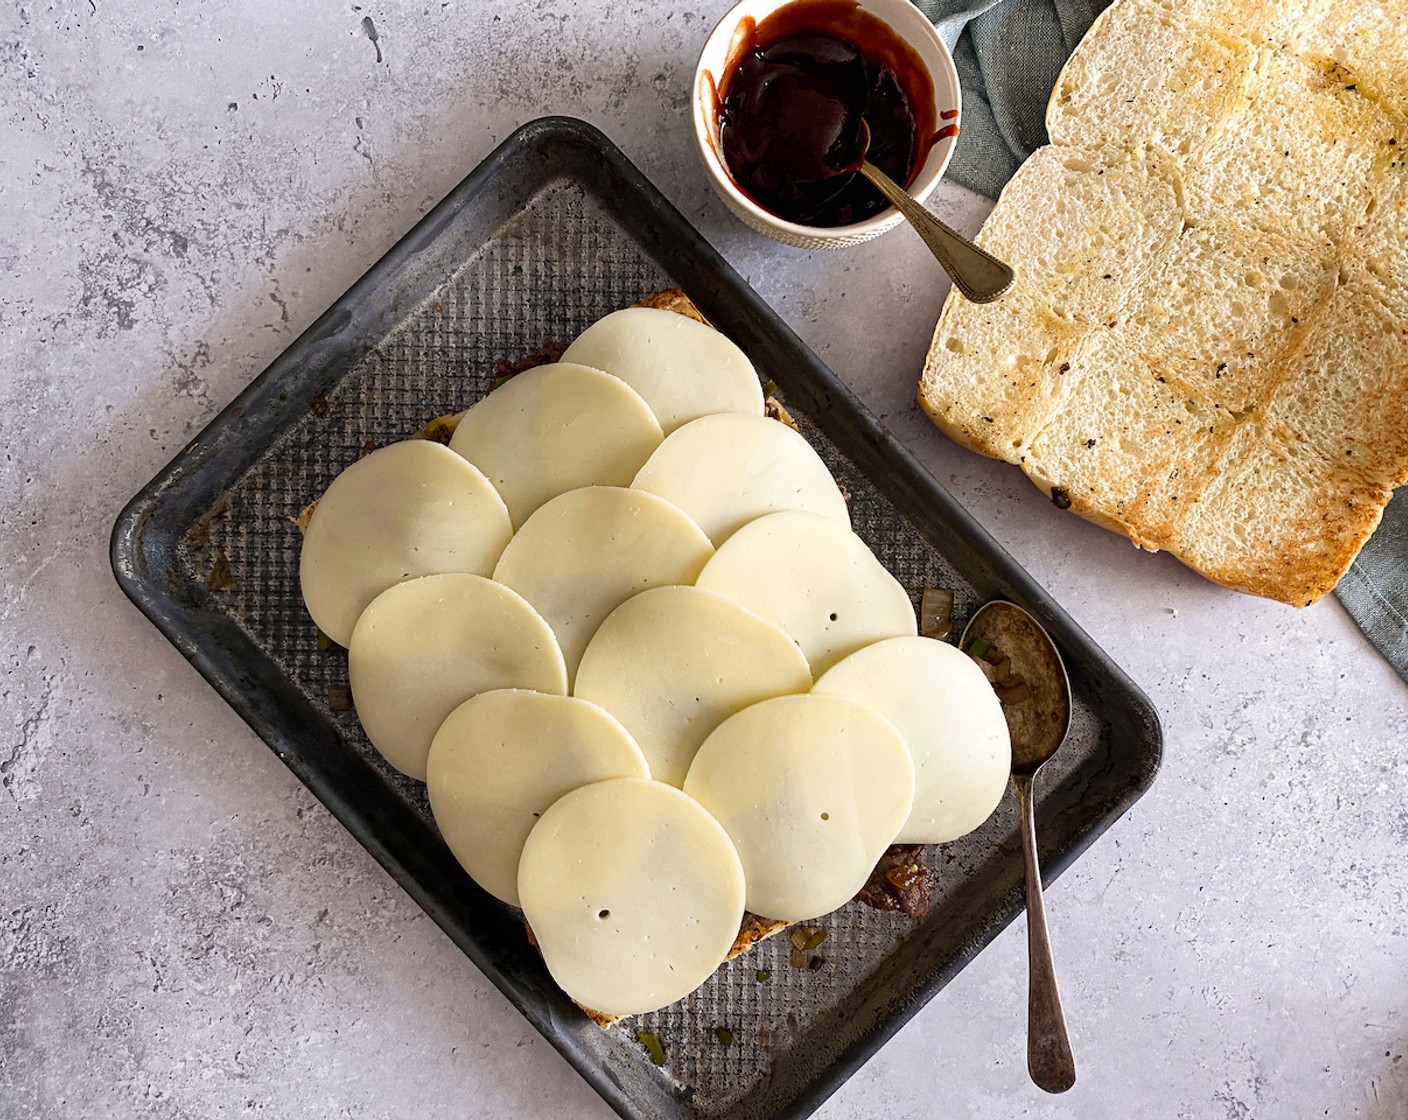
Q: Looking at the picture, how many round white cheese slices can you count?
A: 12